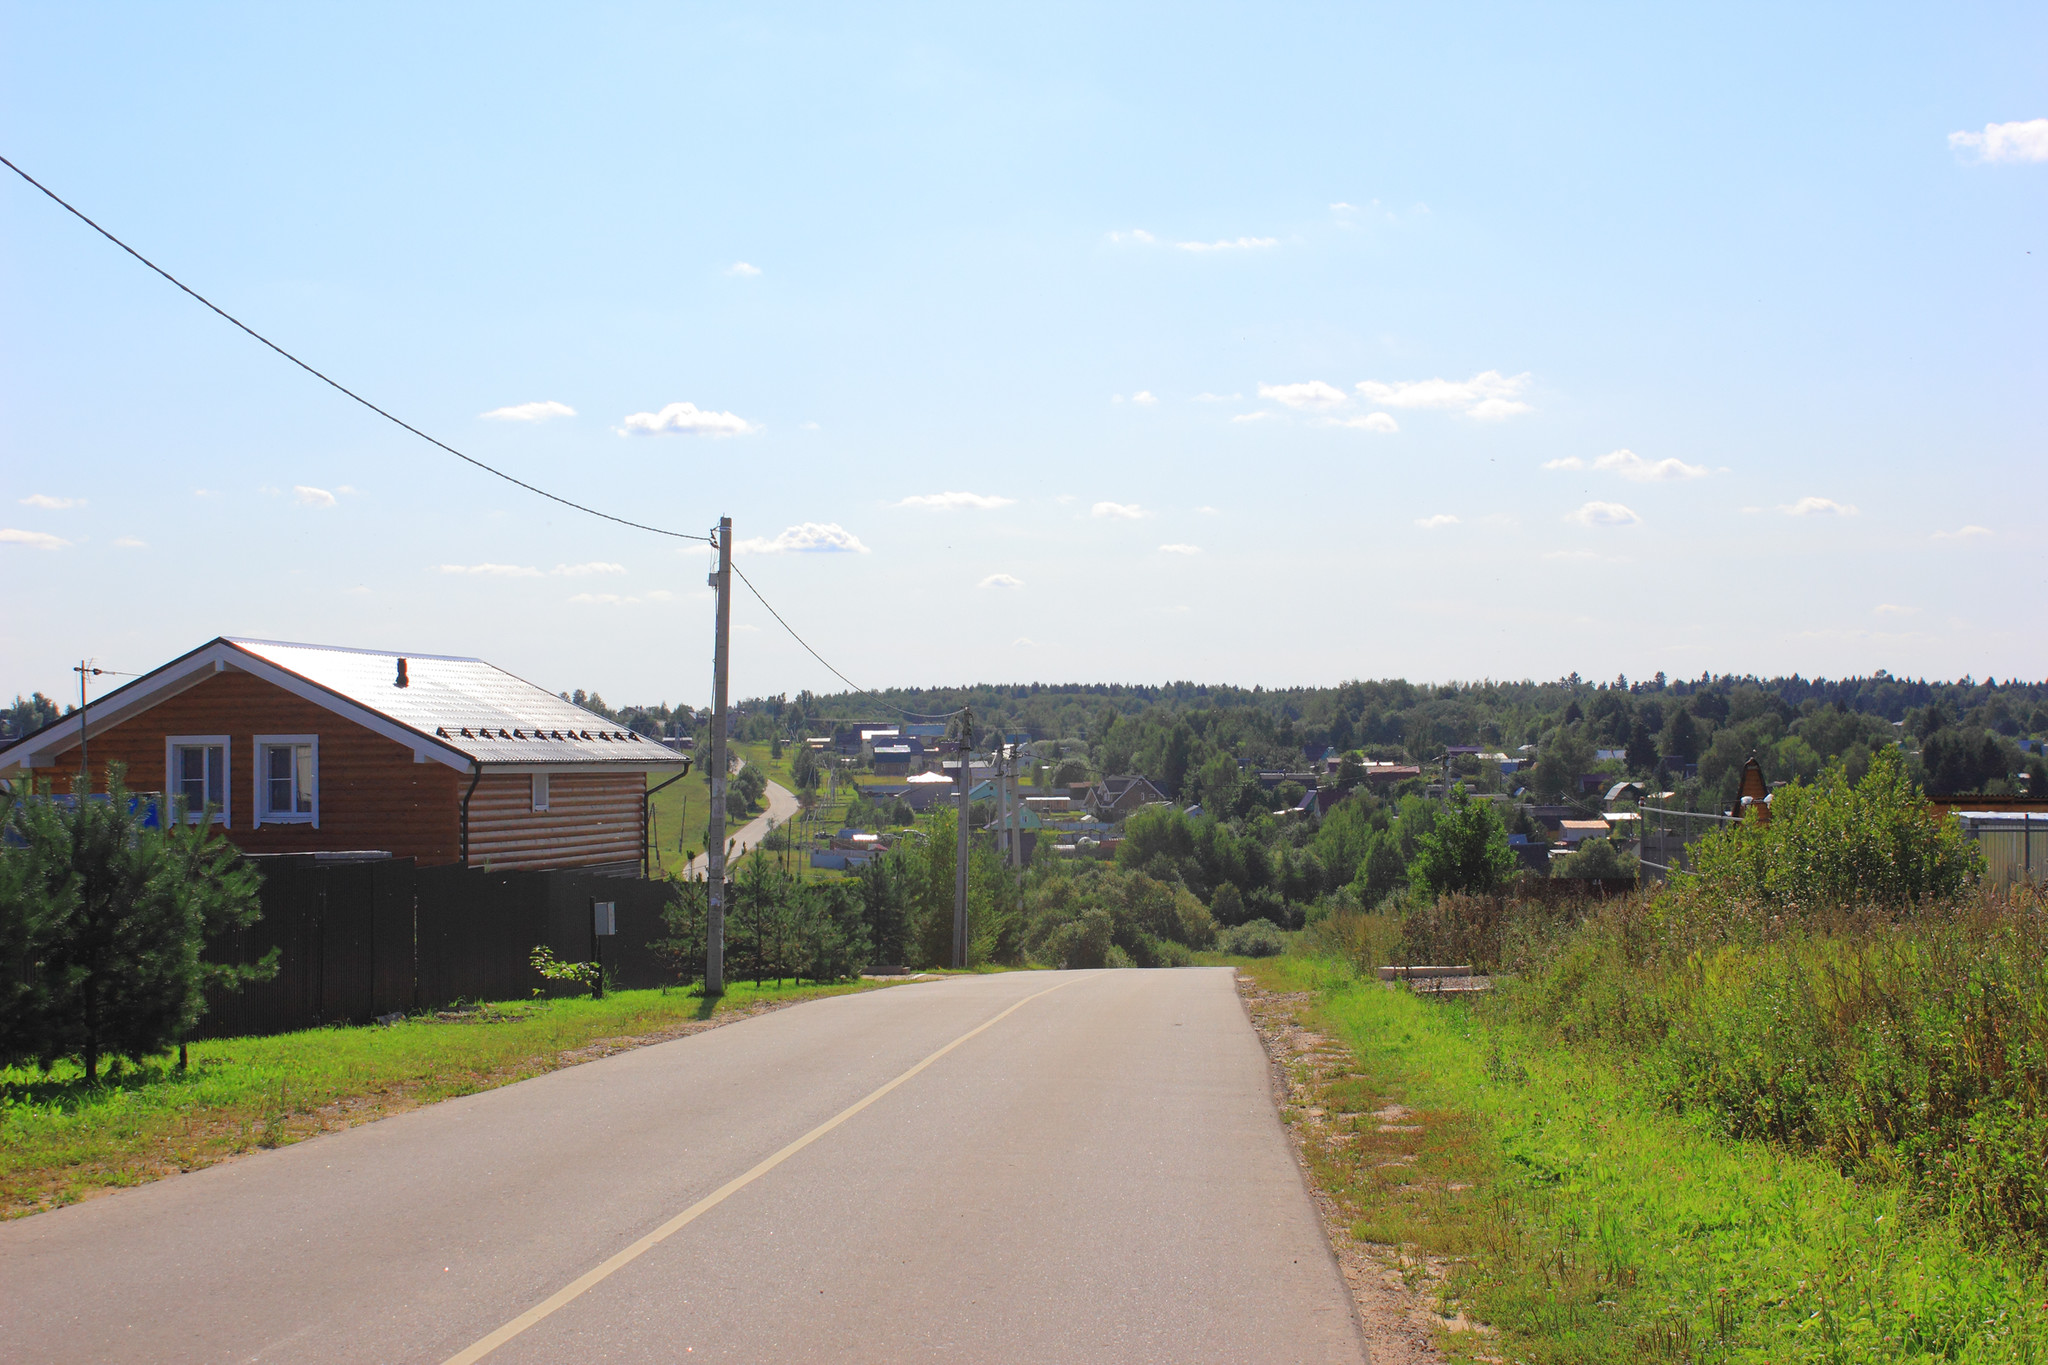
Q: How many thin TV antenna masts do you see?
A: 1